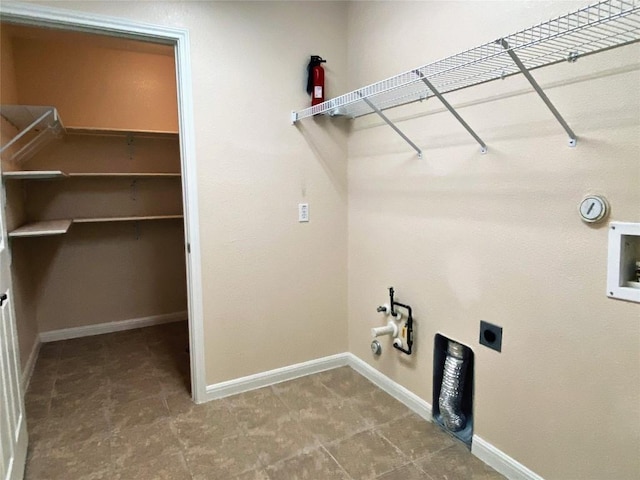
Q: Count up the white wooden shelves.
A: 3